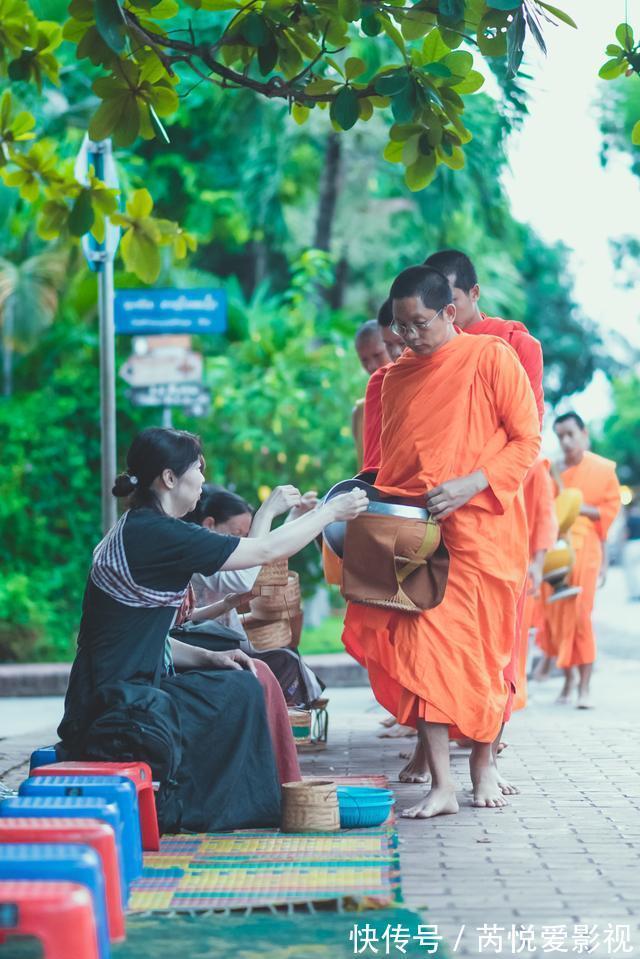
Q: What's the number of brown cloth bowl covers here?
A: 1